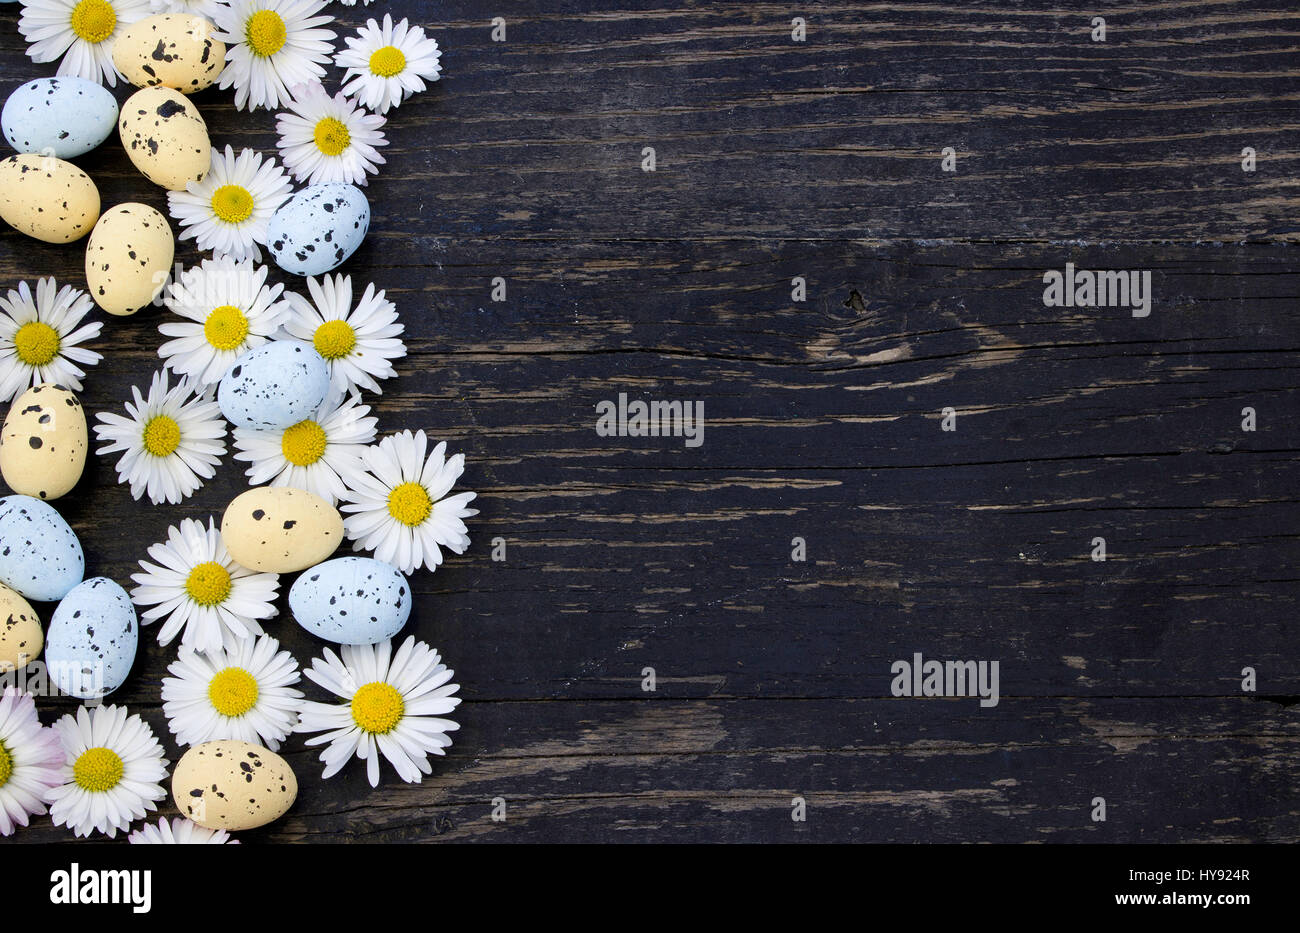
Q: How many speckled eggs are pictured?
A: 14